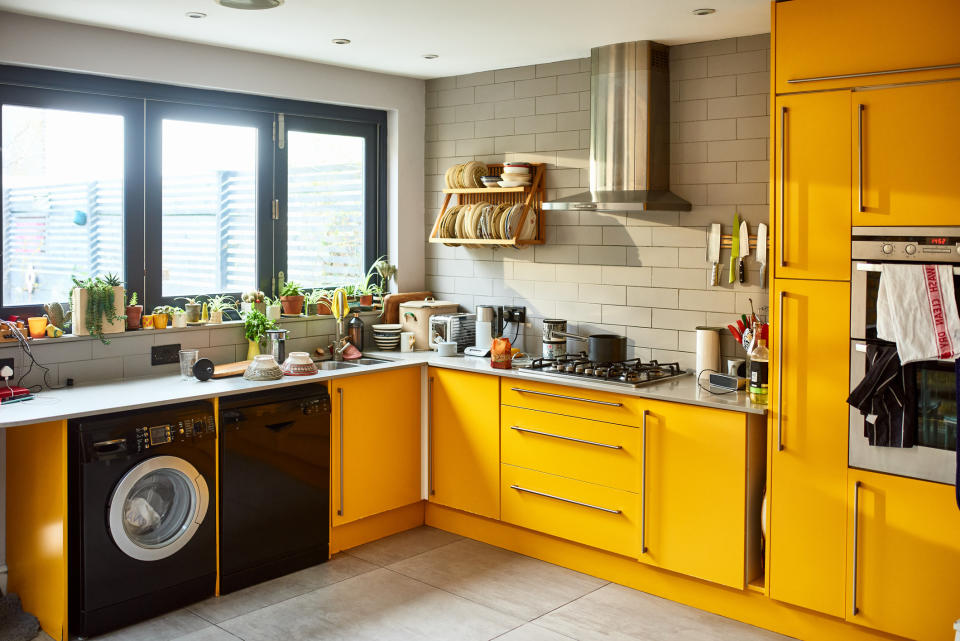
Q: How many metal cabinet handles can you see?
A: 11